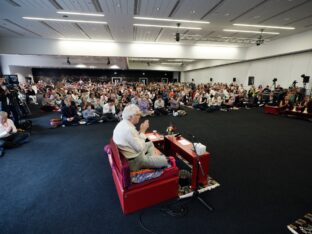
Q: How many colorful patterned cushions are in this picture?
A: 1